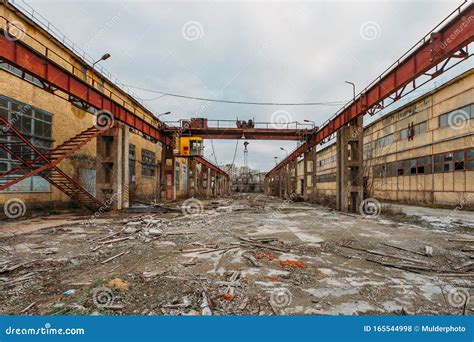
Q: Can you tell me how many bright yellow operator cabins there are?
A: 1